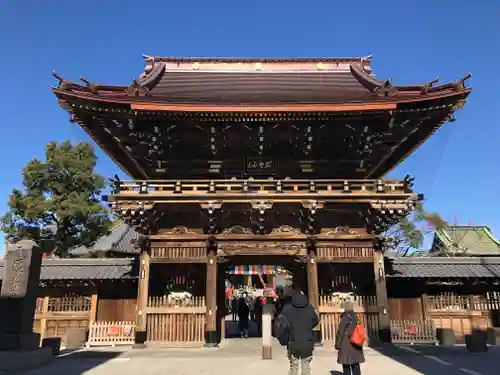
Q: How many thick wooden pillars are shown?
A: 4